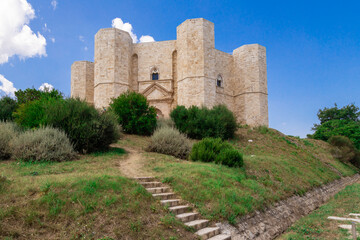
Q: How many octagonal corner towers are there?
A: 4